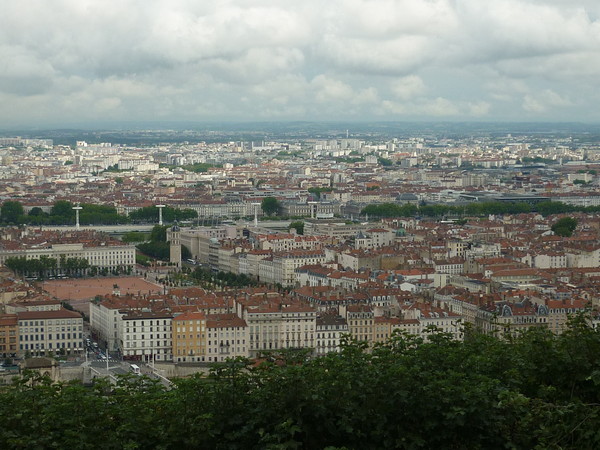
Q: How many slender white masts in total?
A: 4